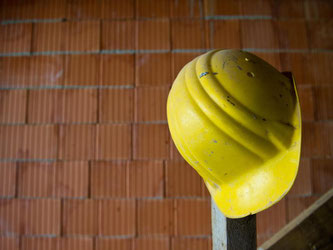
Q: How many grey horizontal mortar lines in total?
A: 7